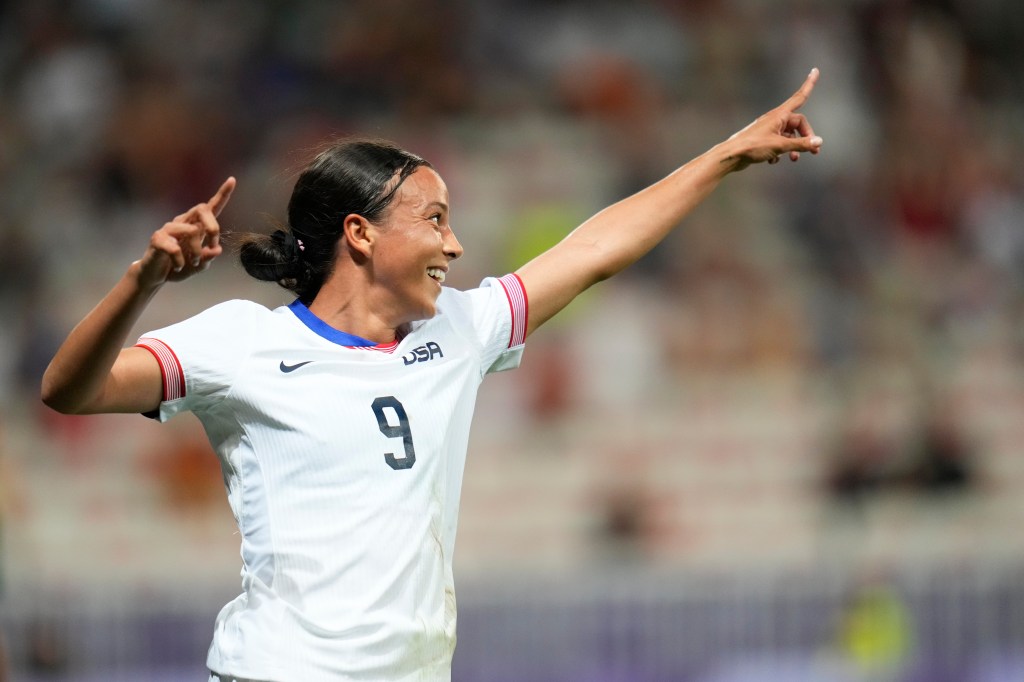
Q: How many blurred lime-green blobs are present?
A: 2